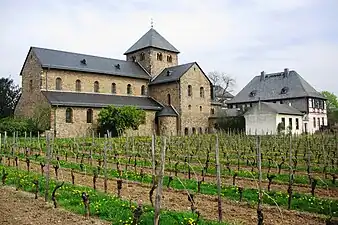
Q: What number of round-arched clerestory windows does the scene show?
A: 6